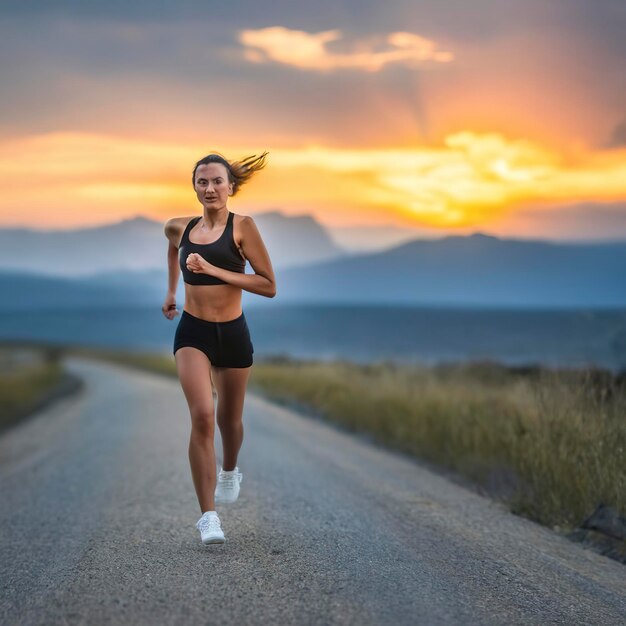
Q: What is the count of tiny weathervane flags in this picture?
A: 0